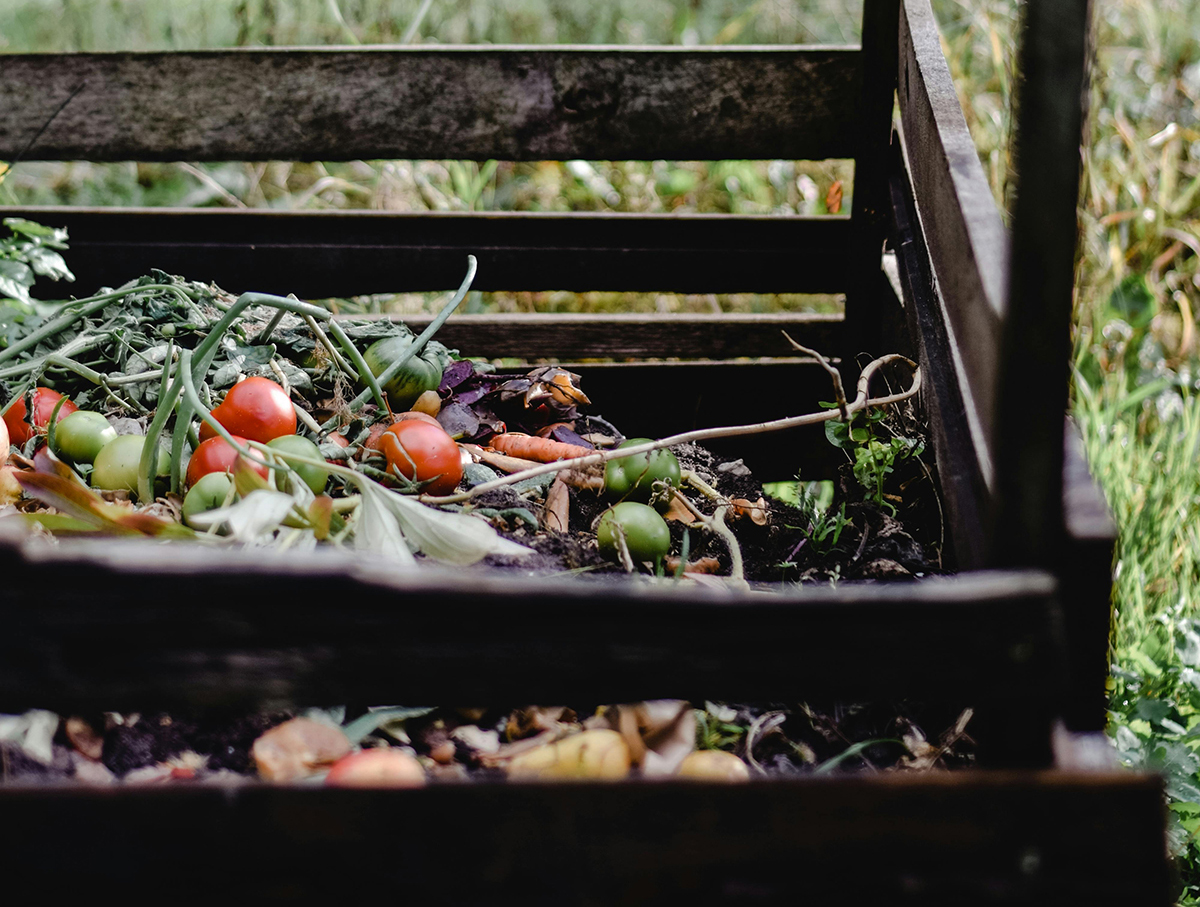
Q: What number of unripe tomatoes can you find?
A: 7